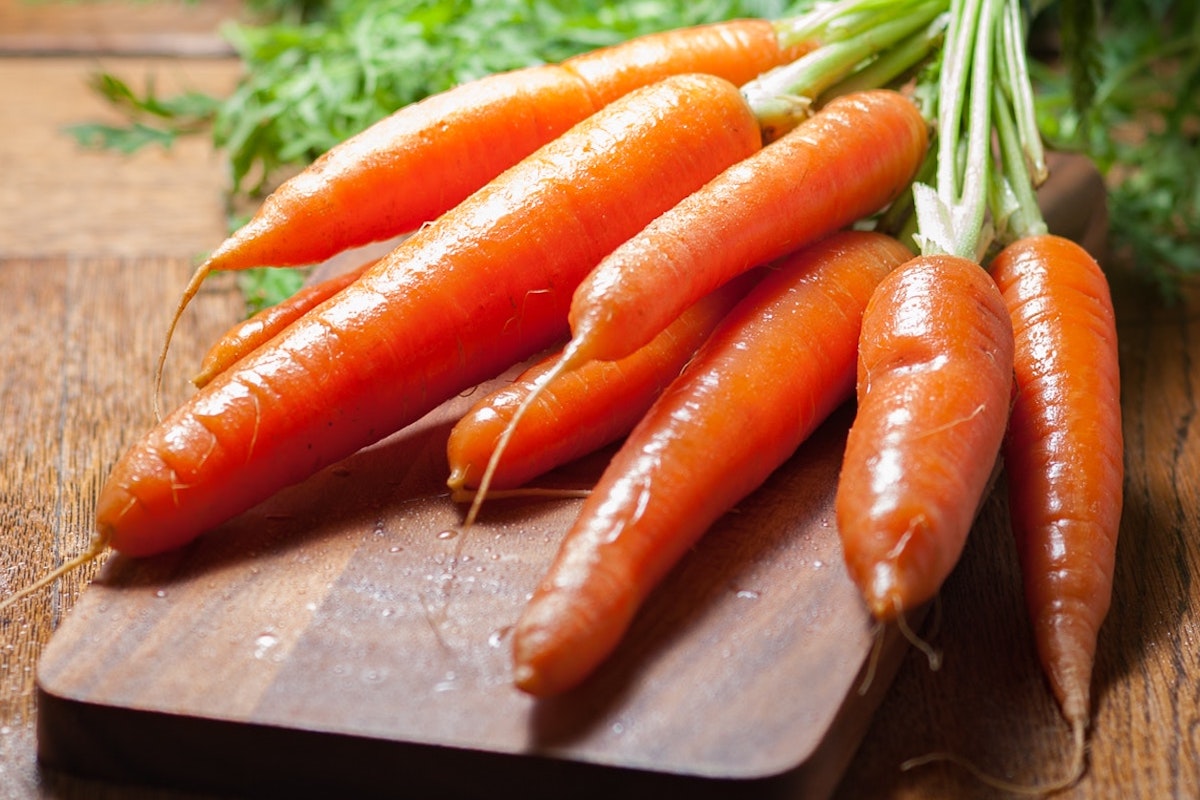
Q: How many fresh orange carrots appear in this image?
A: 8